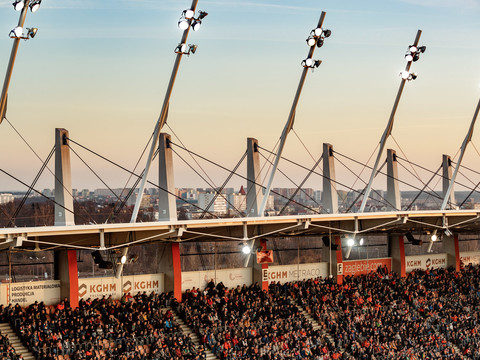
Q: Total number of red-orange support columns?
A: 6